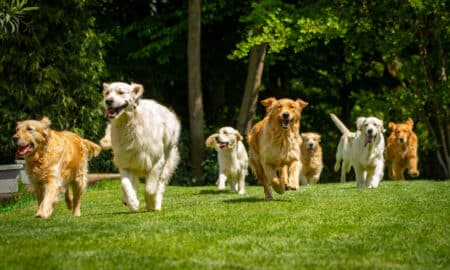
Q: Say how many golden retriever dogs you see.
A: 7